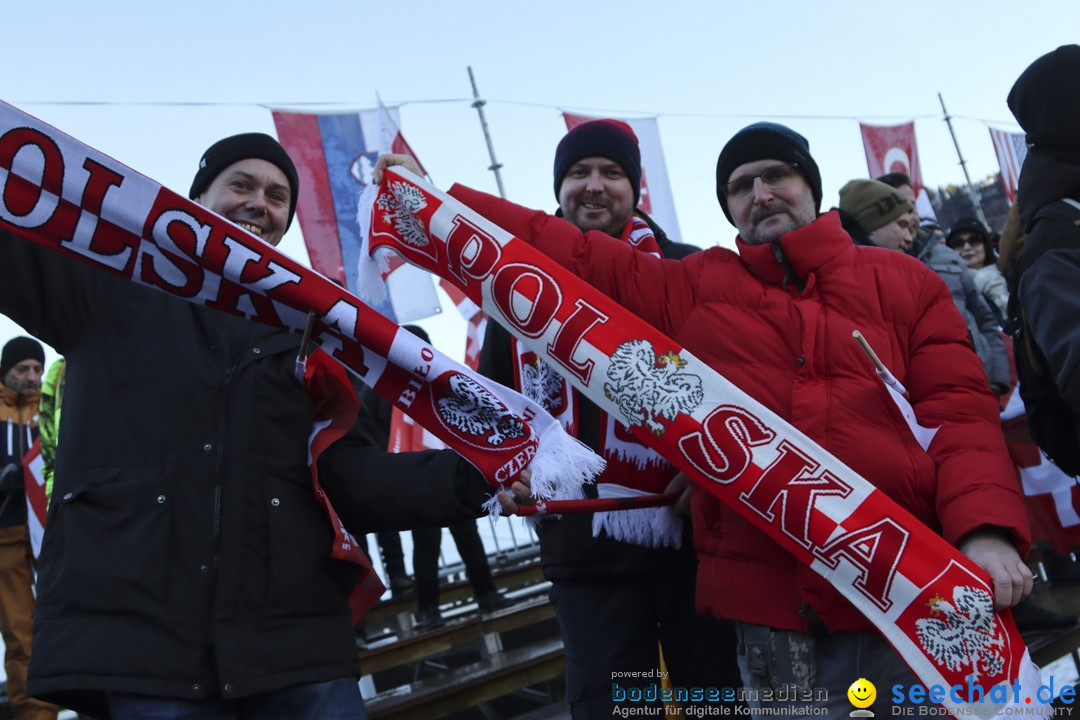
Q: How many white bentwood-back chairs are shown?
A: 0